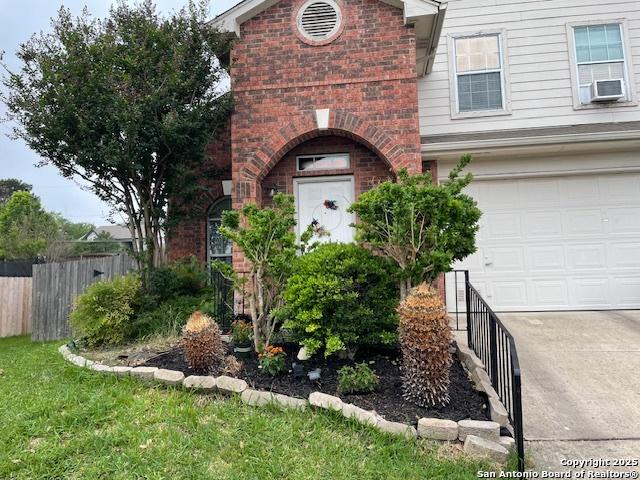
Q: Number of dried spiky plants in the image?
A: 2